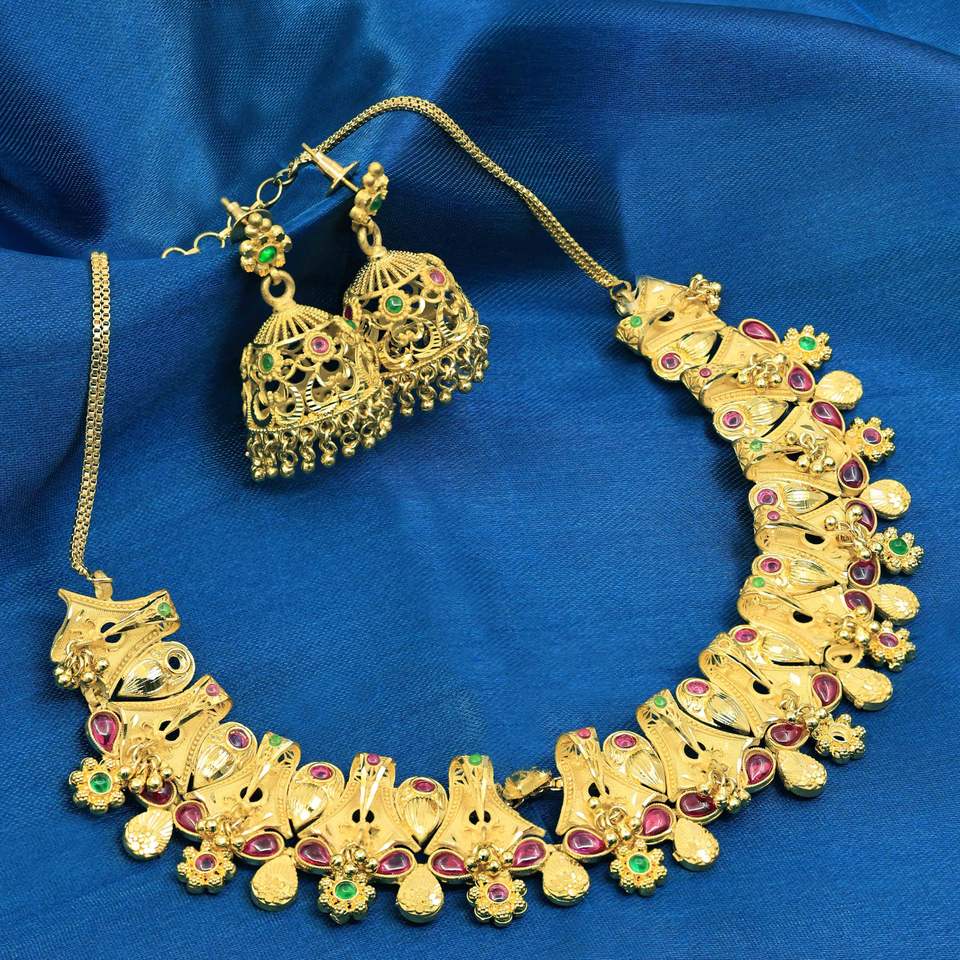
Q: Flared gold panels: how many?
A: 13